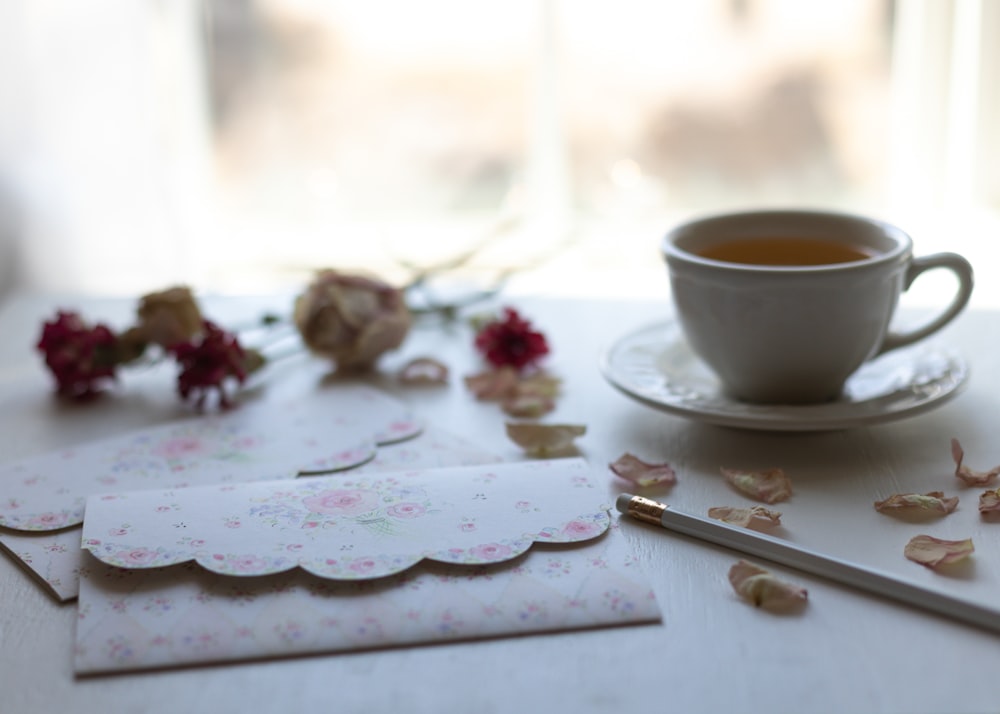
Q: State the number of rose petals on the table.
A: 13